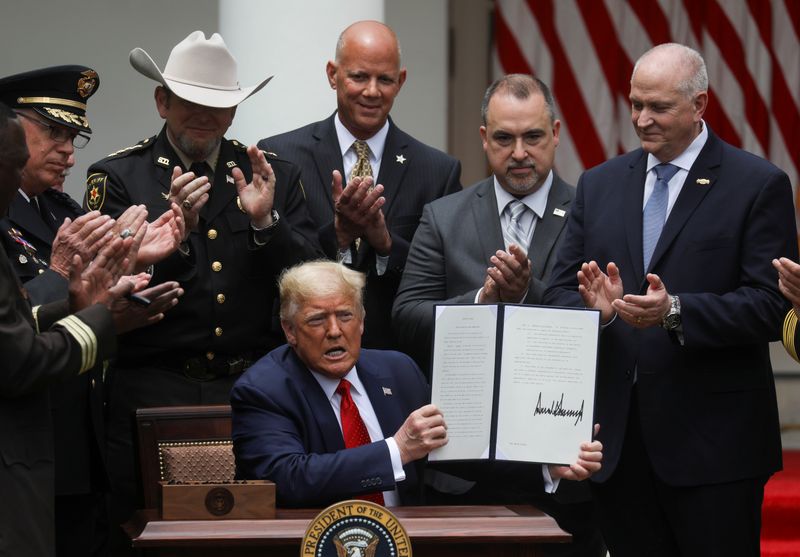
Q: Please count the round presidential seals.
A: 2